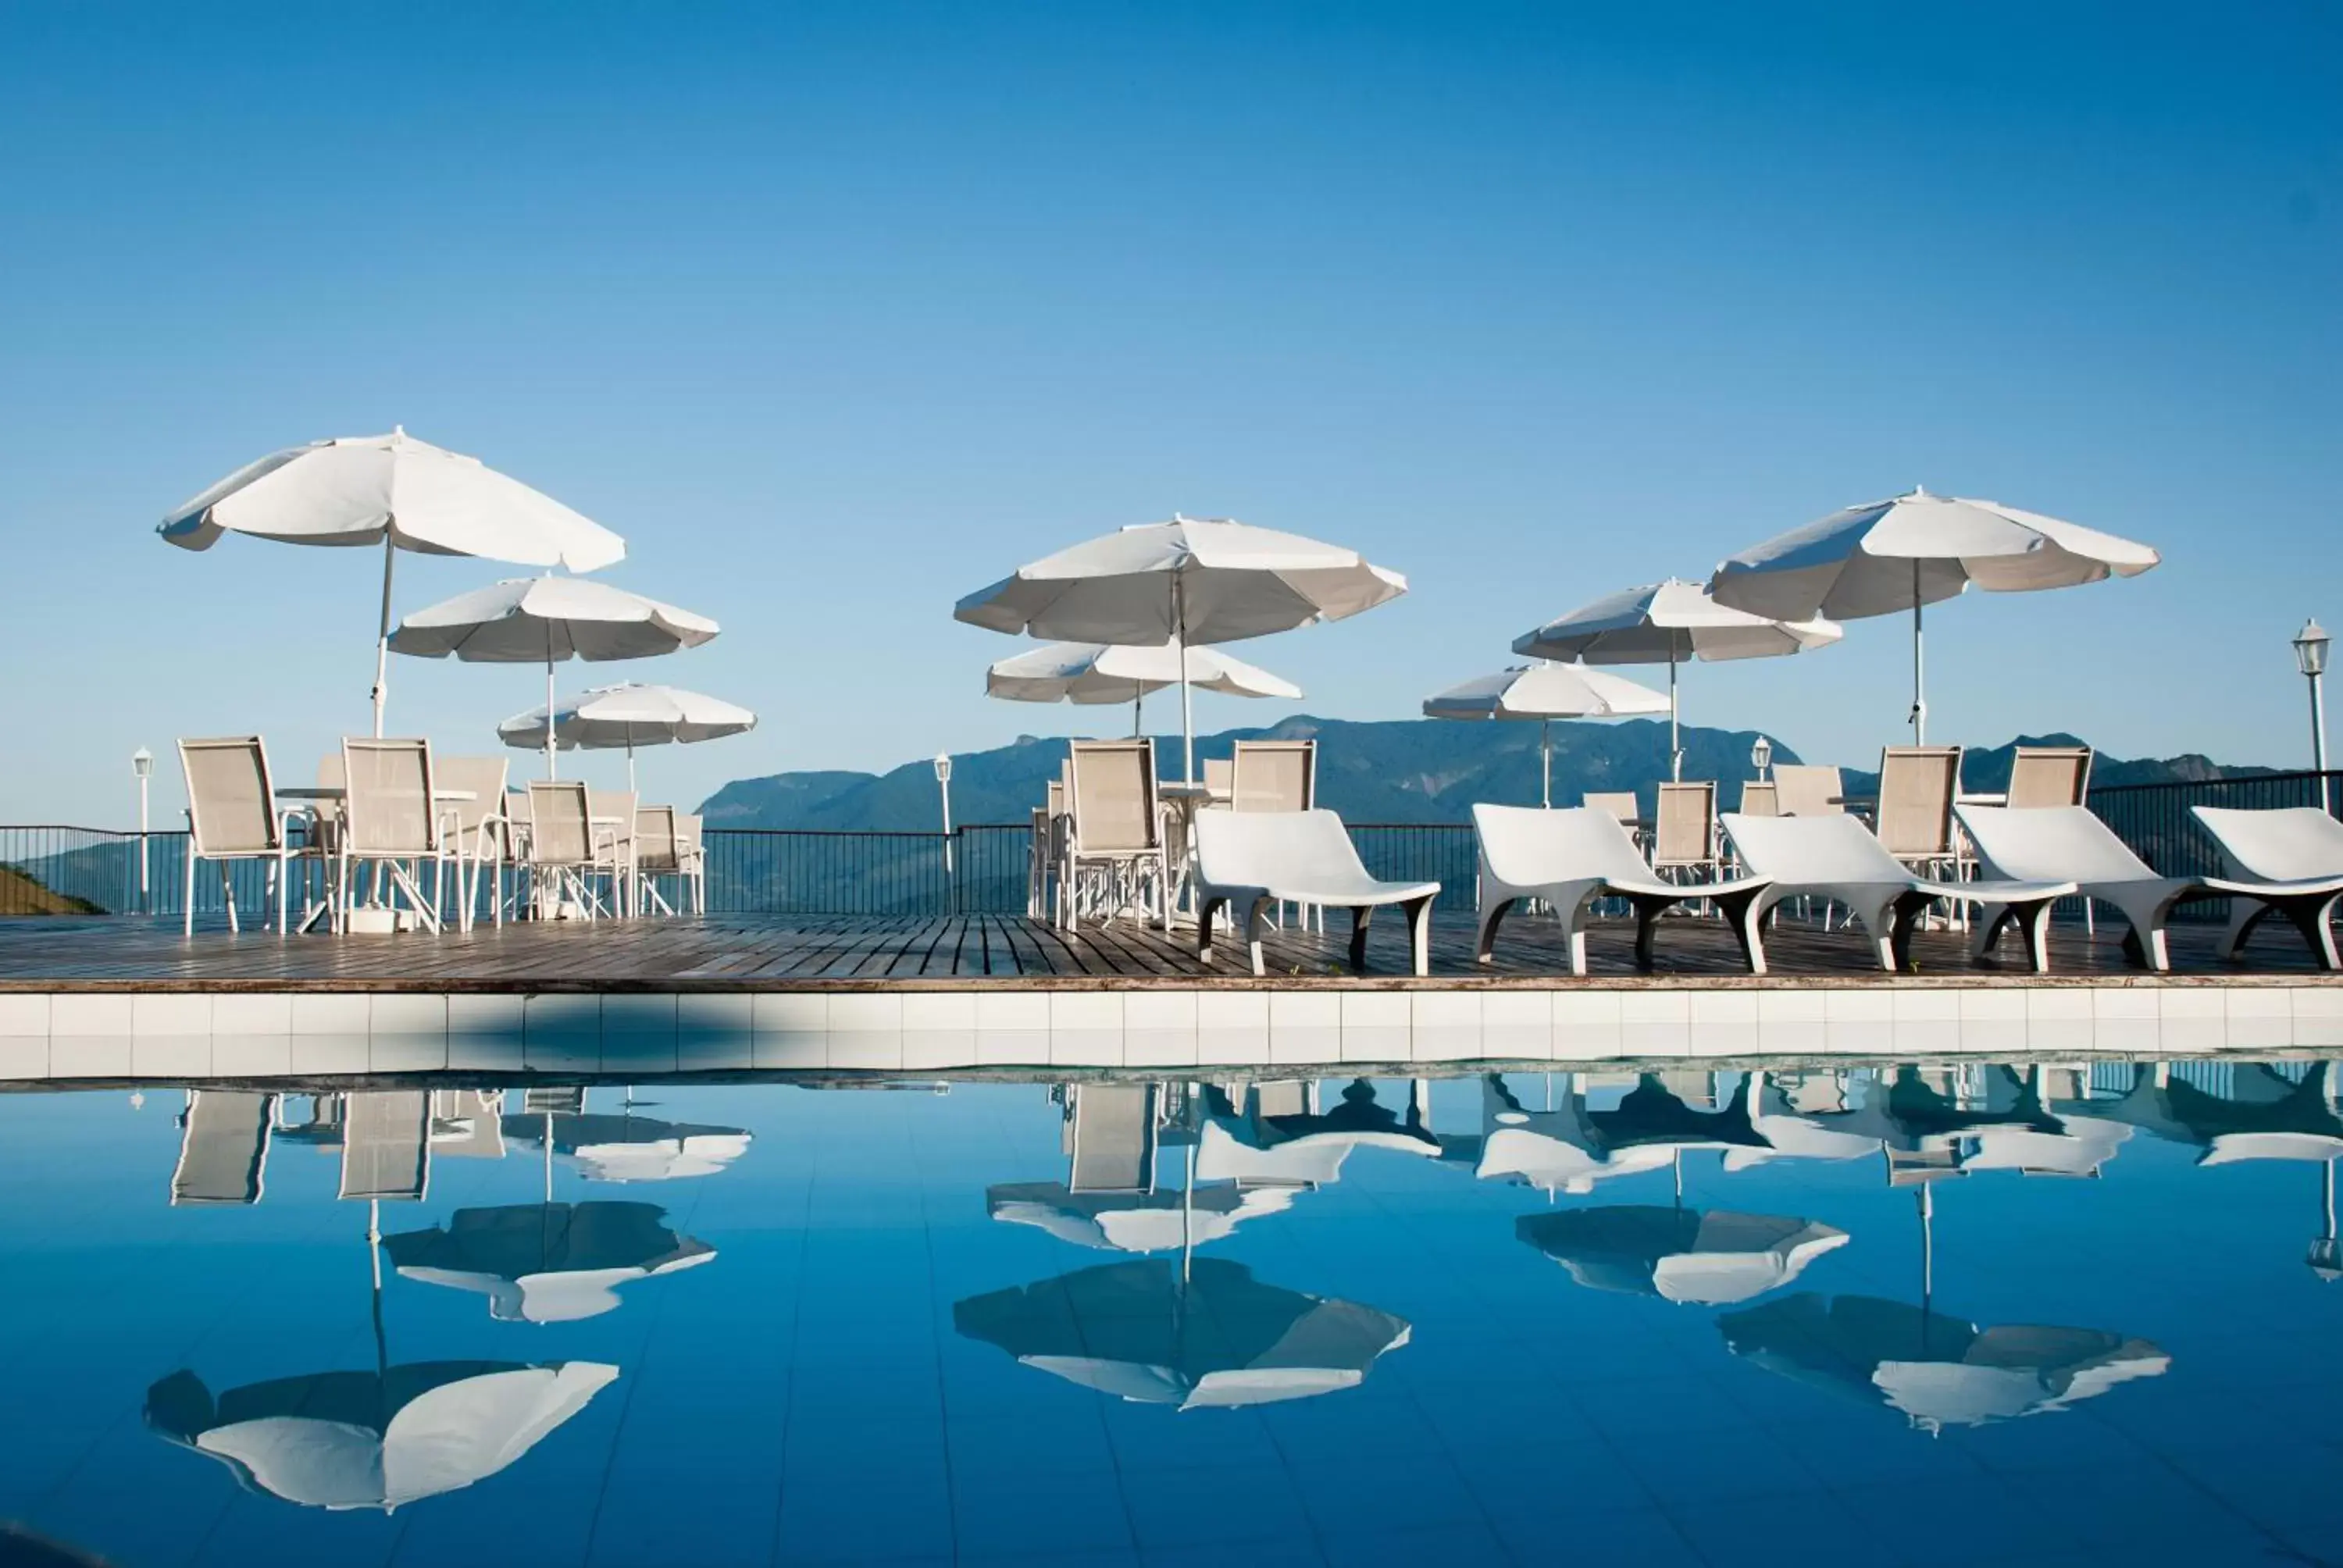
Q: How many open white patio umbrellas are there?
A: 8